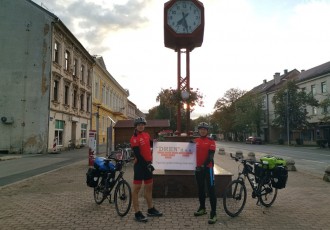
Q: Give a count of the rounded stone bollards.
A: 5